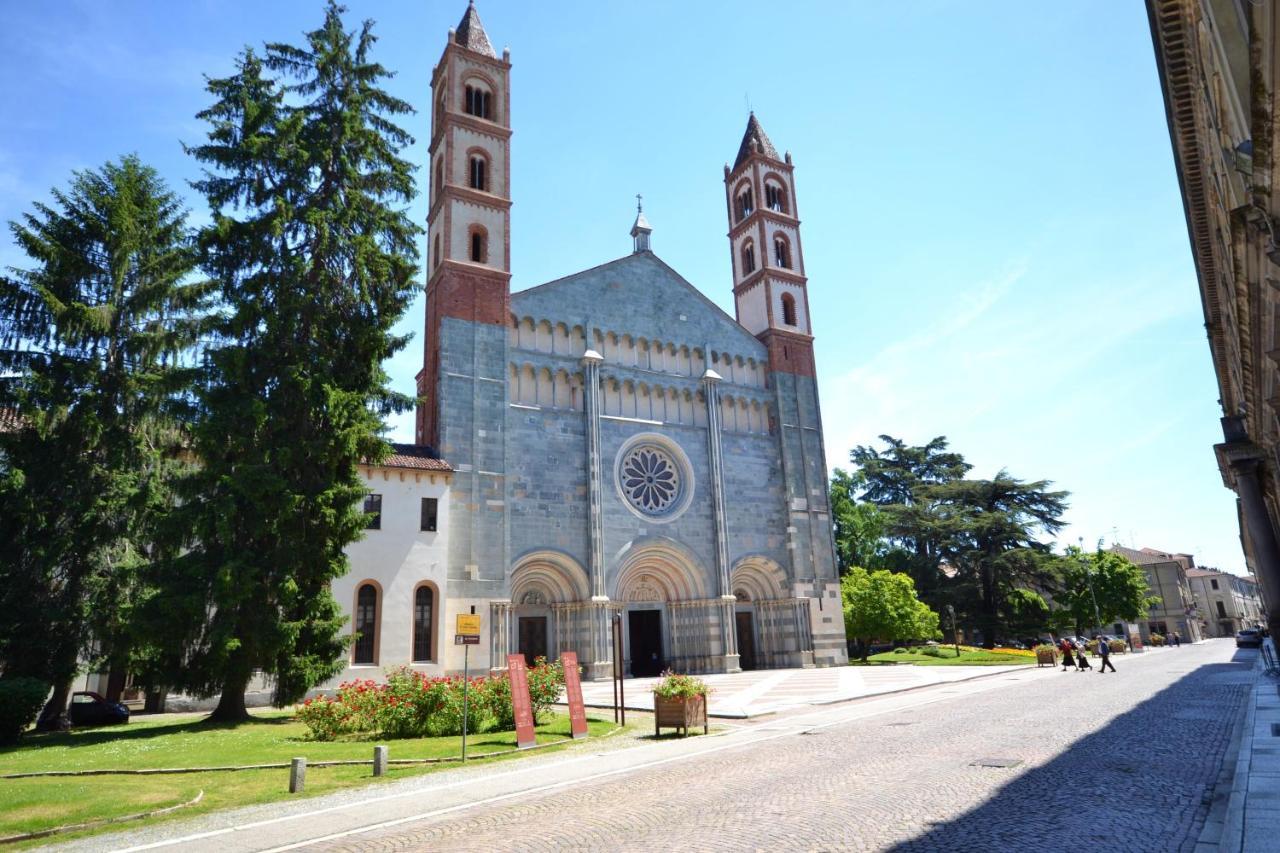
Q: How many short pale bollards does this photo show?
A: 2